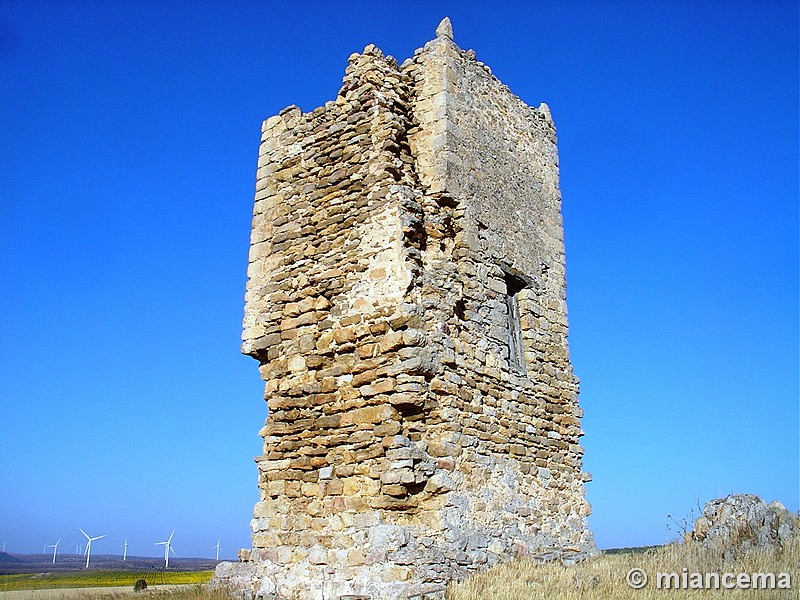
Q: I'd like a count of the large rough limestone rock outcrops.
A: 1